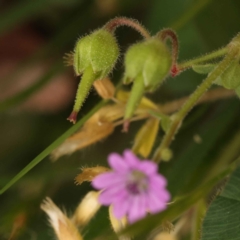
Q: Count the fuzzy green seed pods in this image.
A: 2